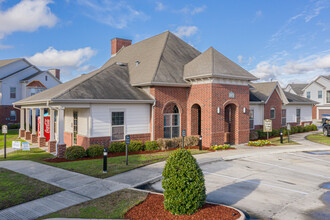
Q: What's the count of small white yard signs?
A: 2